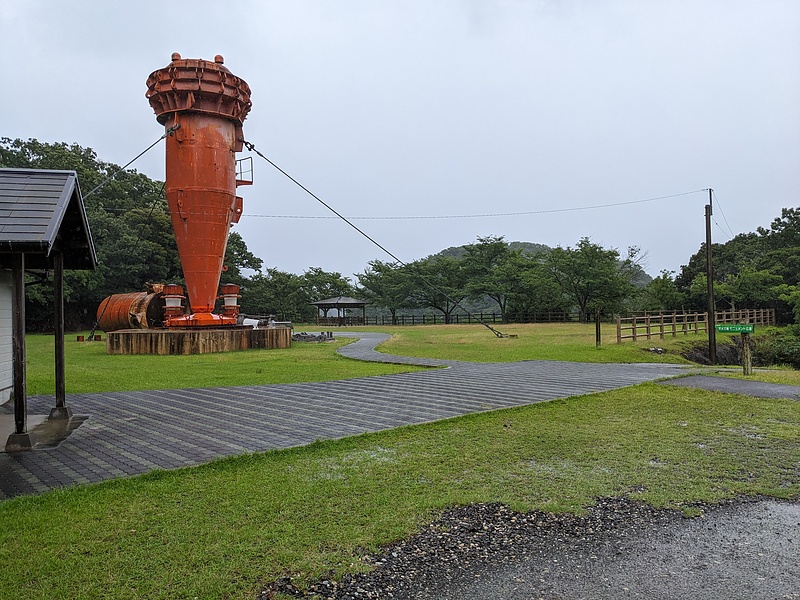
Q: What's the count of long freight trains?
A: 0